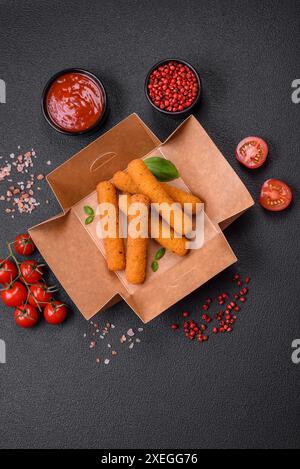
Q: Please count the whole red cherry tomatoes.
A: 7